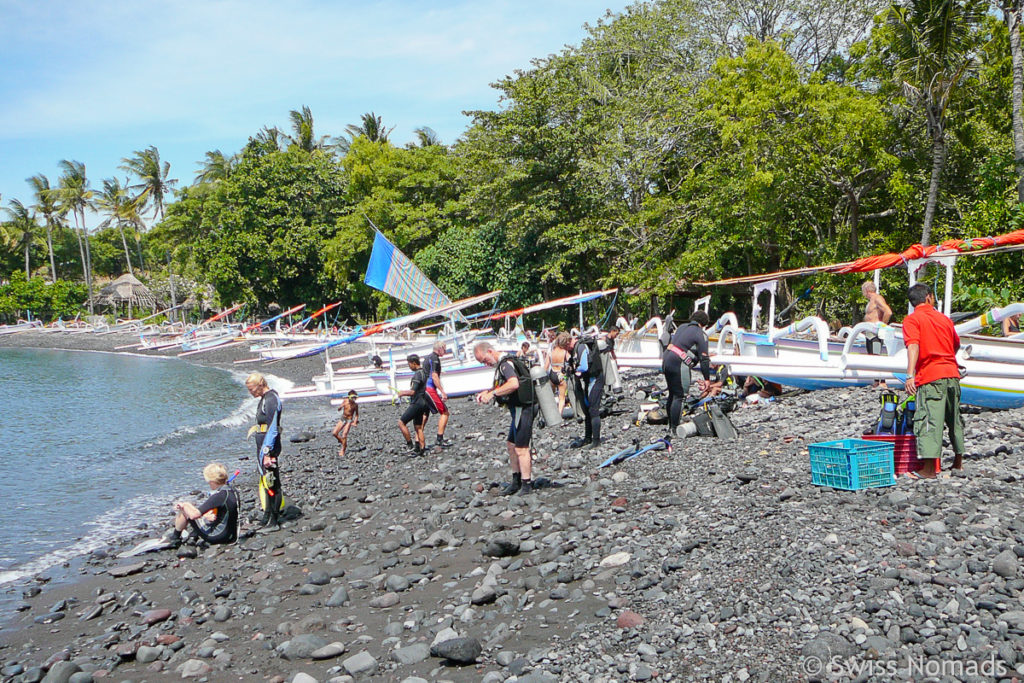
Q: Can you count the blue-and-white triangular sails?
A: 1